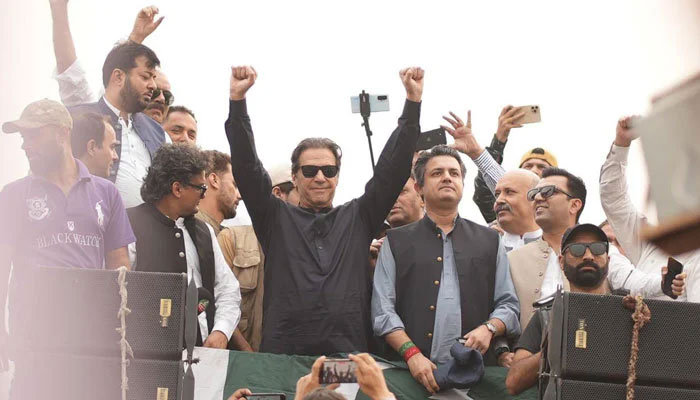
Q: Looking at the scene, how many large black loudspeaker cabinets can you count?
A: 4